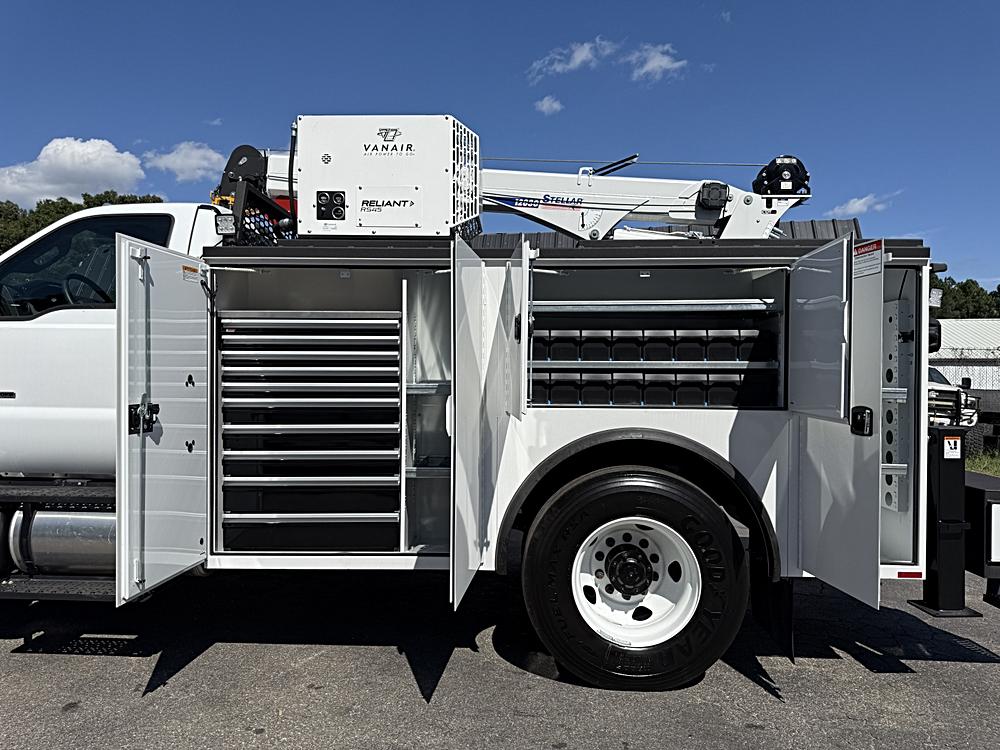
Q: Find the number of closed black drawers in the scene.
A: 10